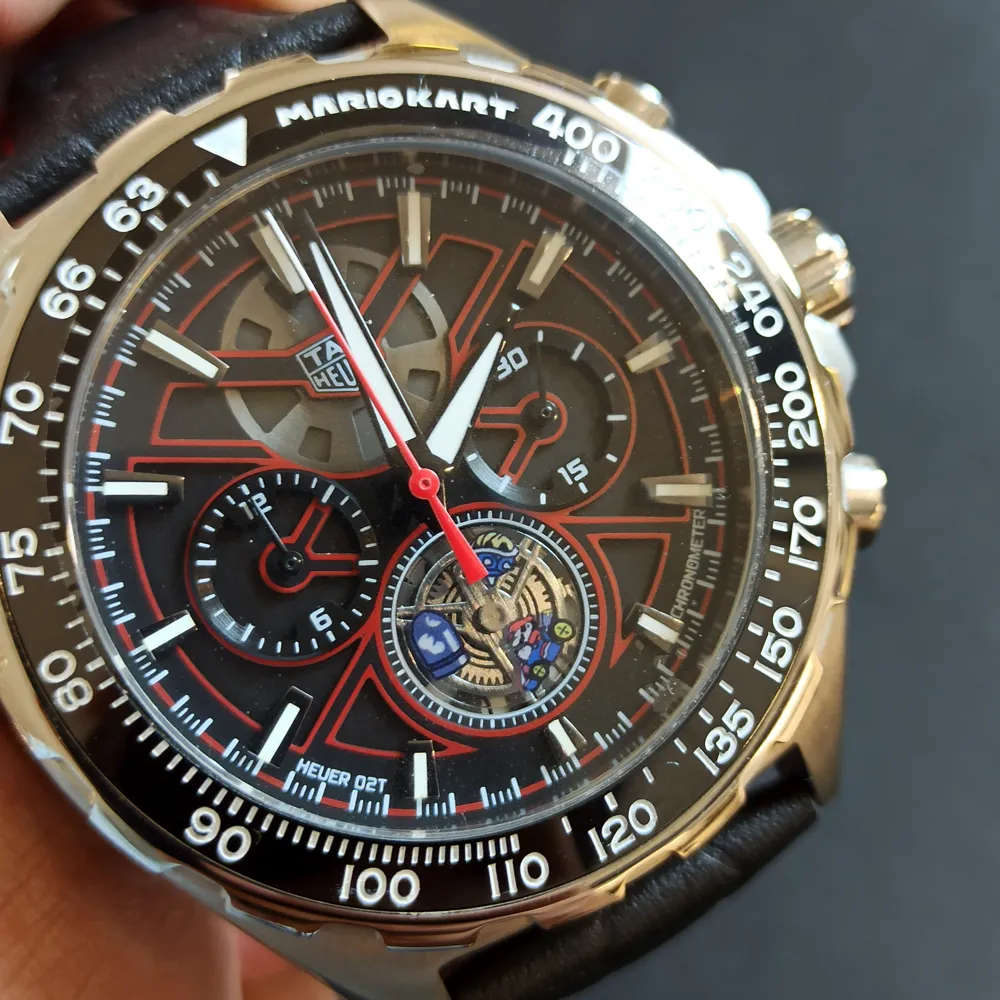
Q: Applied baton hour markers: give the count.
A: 12